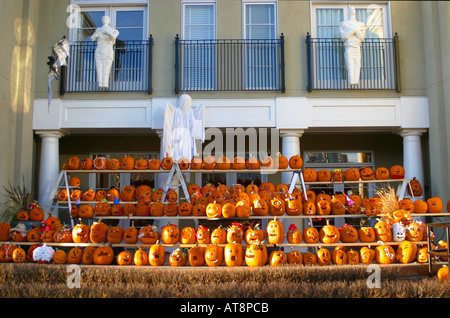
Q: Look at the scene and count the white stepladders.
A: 4